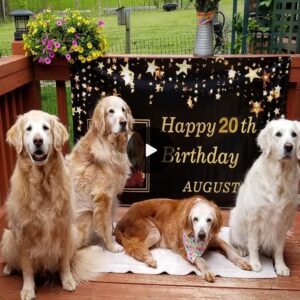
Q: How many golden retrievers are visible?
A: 4